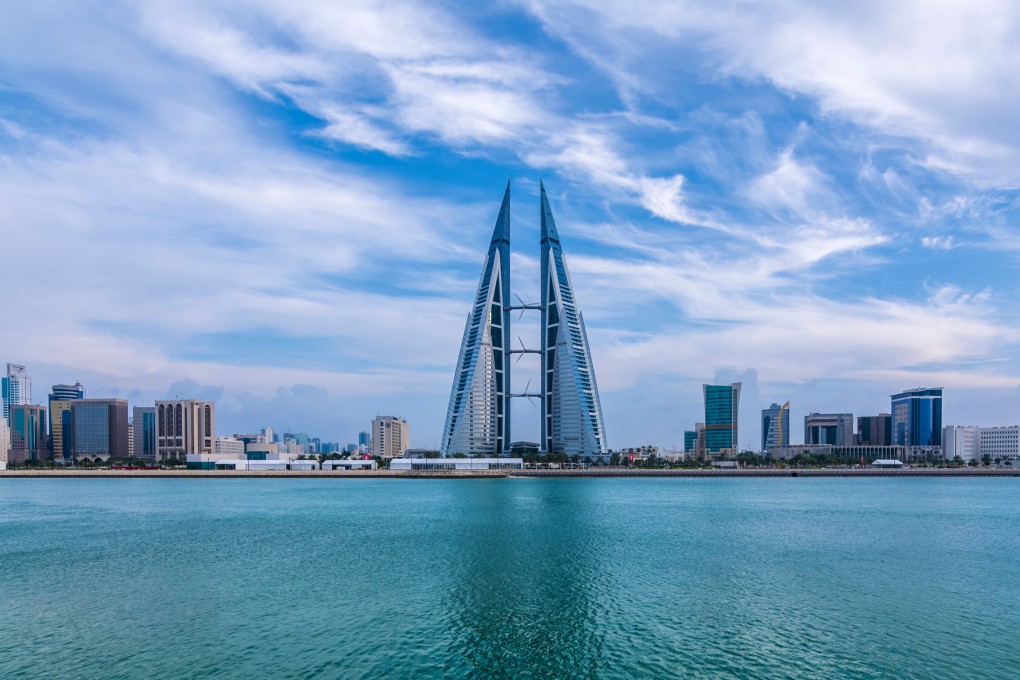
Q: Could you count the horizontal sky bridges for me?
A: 3